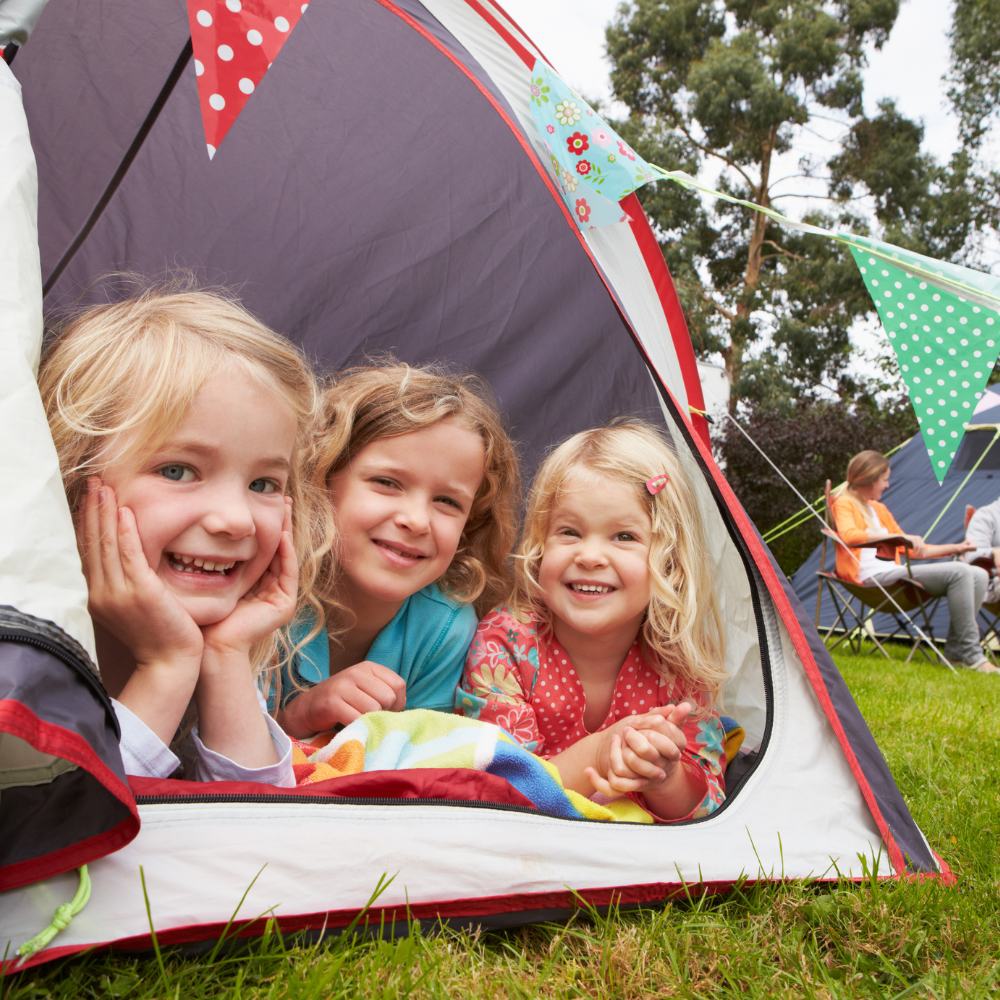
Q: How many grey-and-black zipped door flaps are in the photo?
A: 1